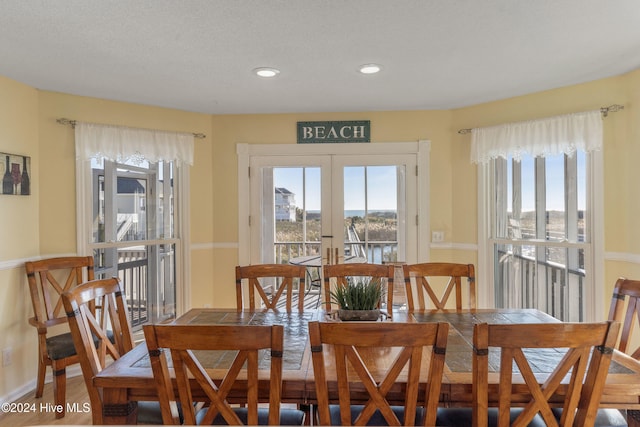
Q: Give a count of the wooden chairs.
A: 9